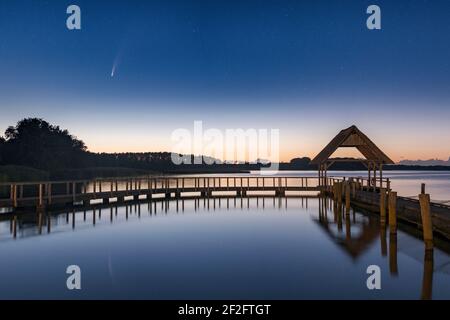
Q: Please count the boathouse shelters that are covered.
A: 1